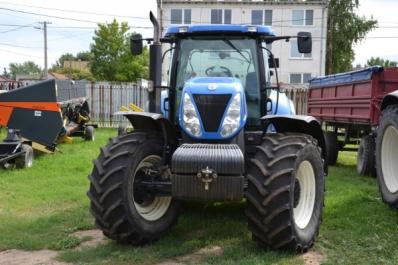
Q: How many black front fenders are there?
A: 2